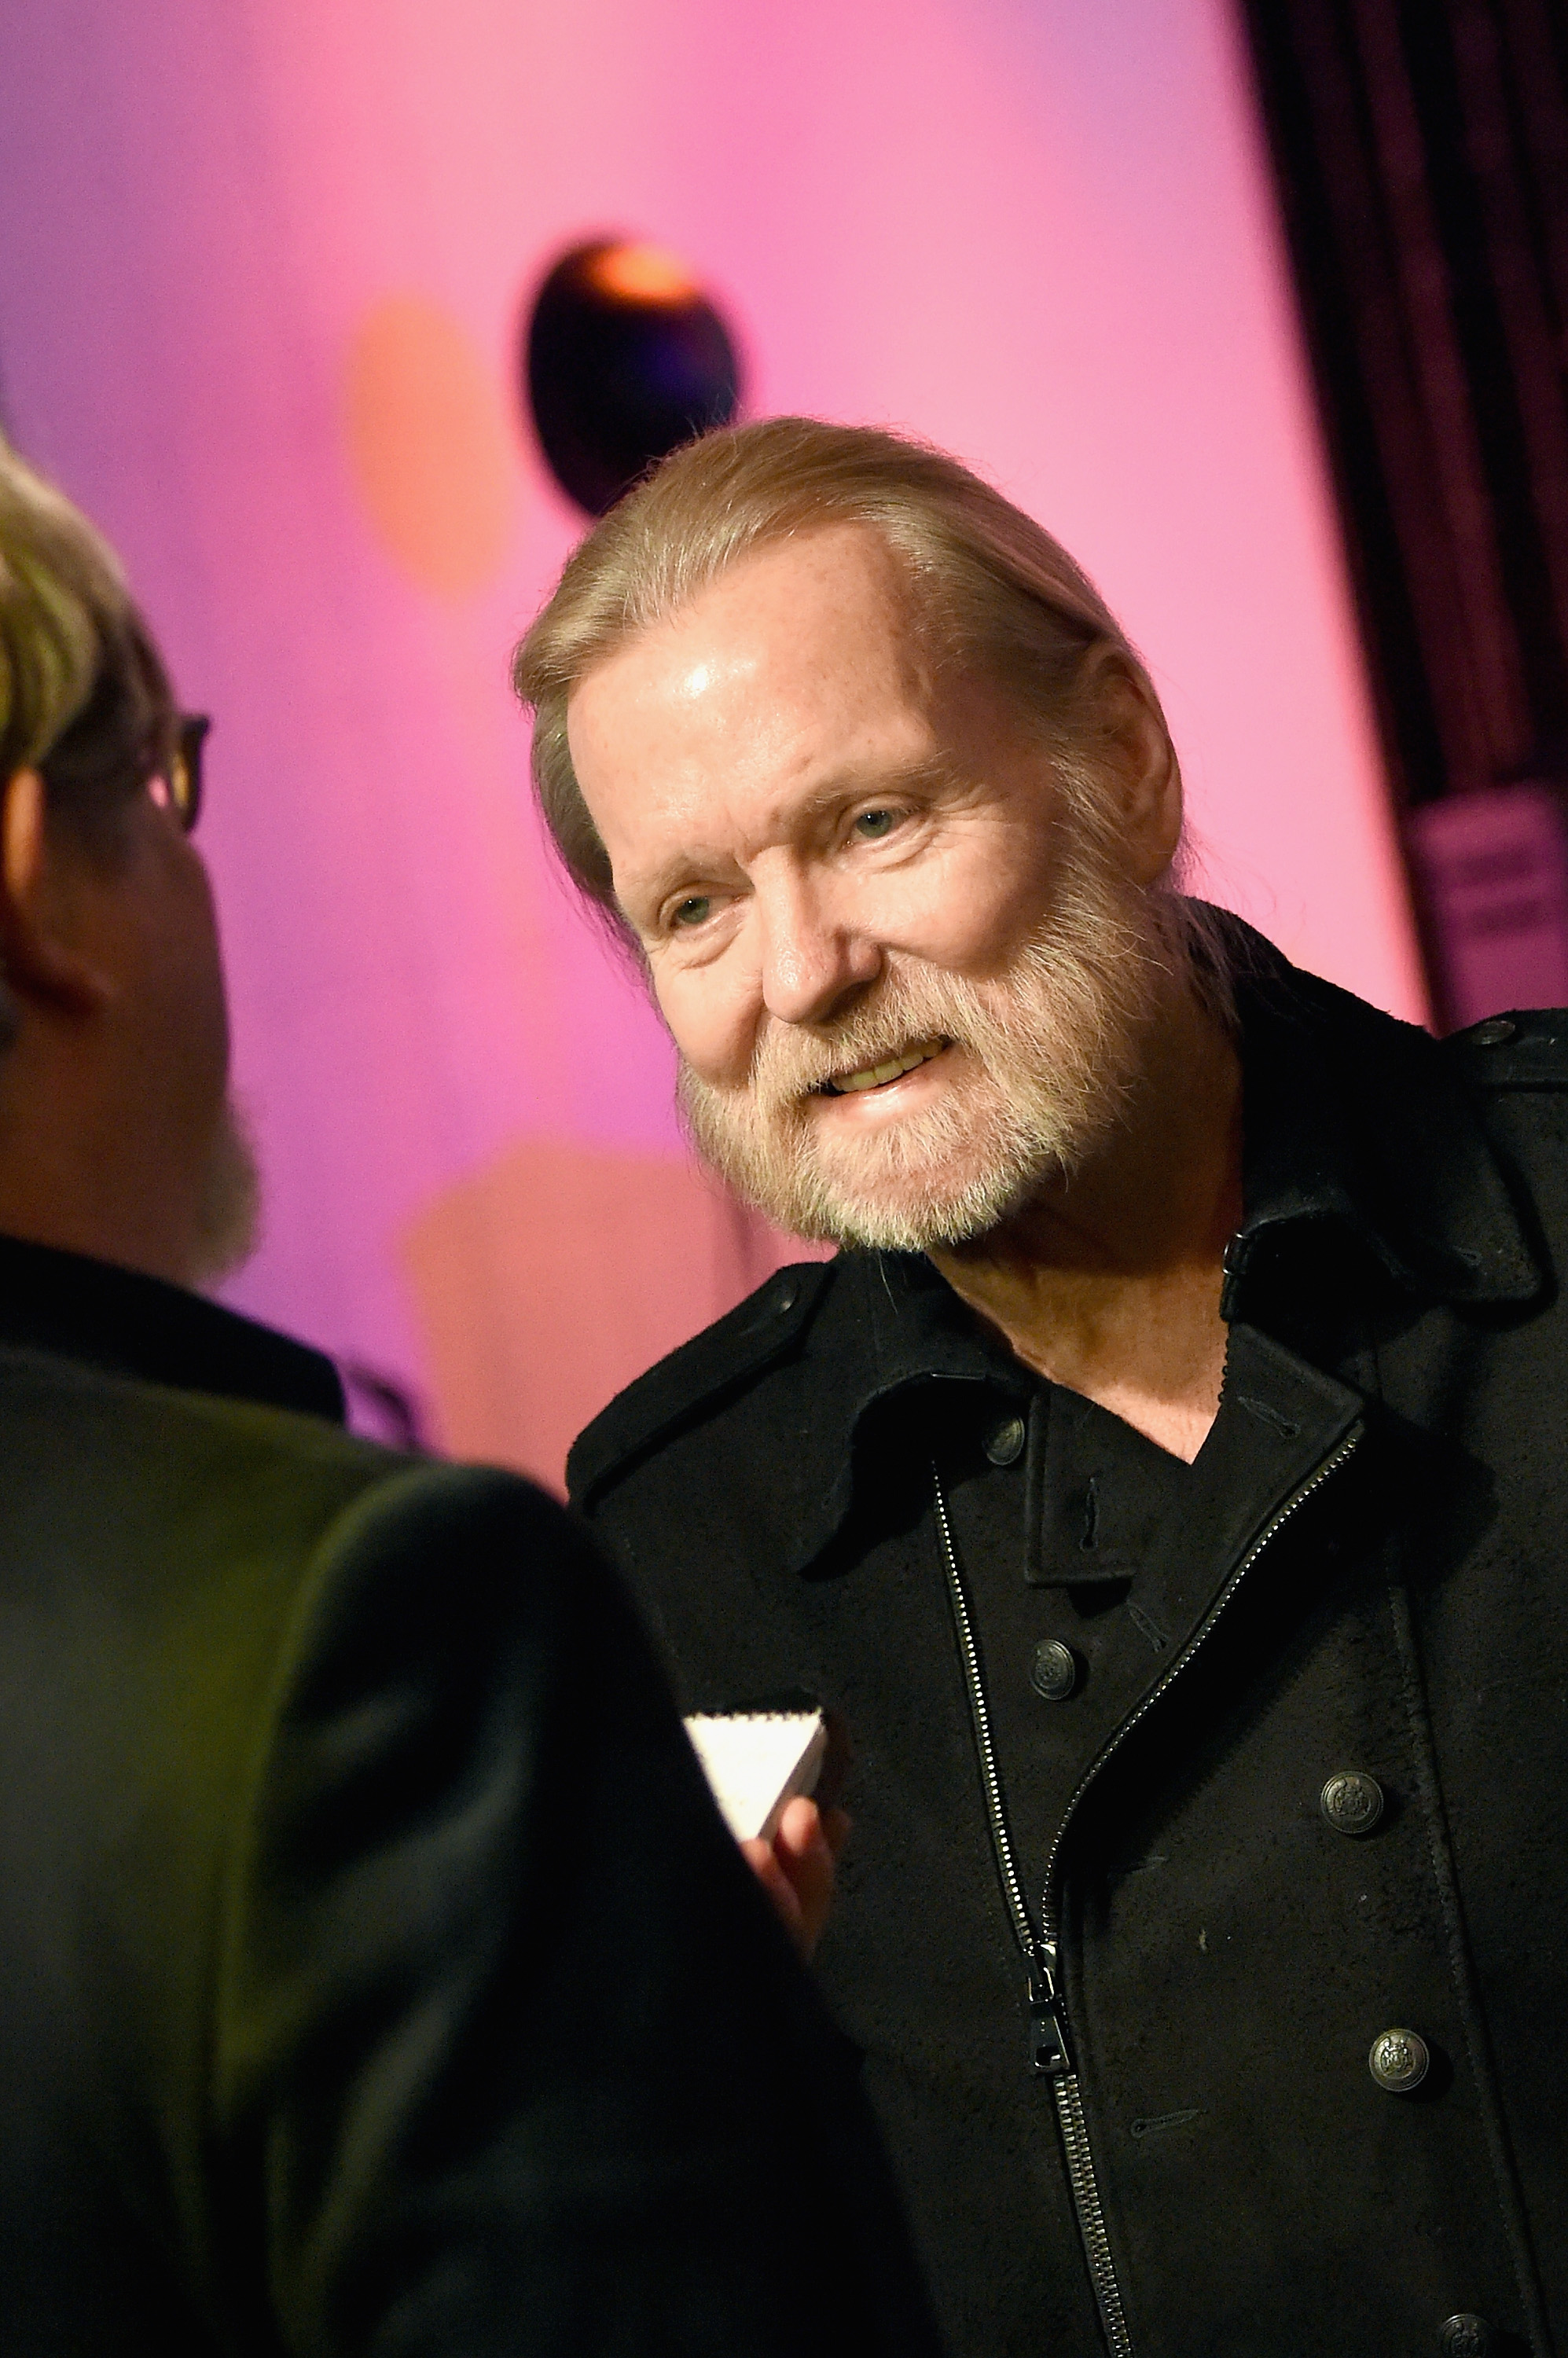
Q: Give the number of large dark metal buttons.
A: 5